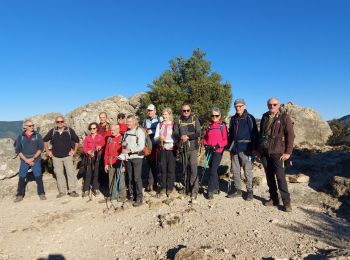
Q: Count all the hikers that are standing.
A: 13